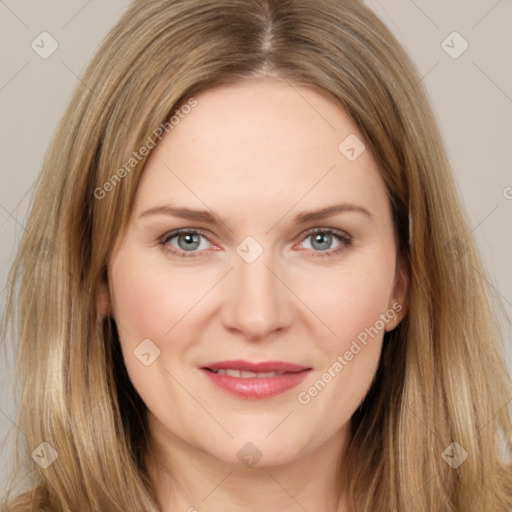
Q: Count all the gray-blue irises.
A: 2